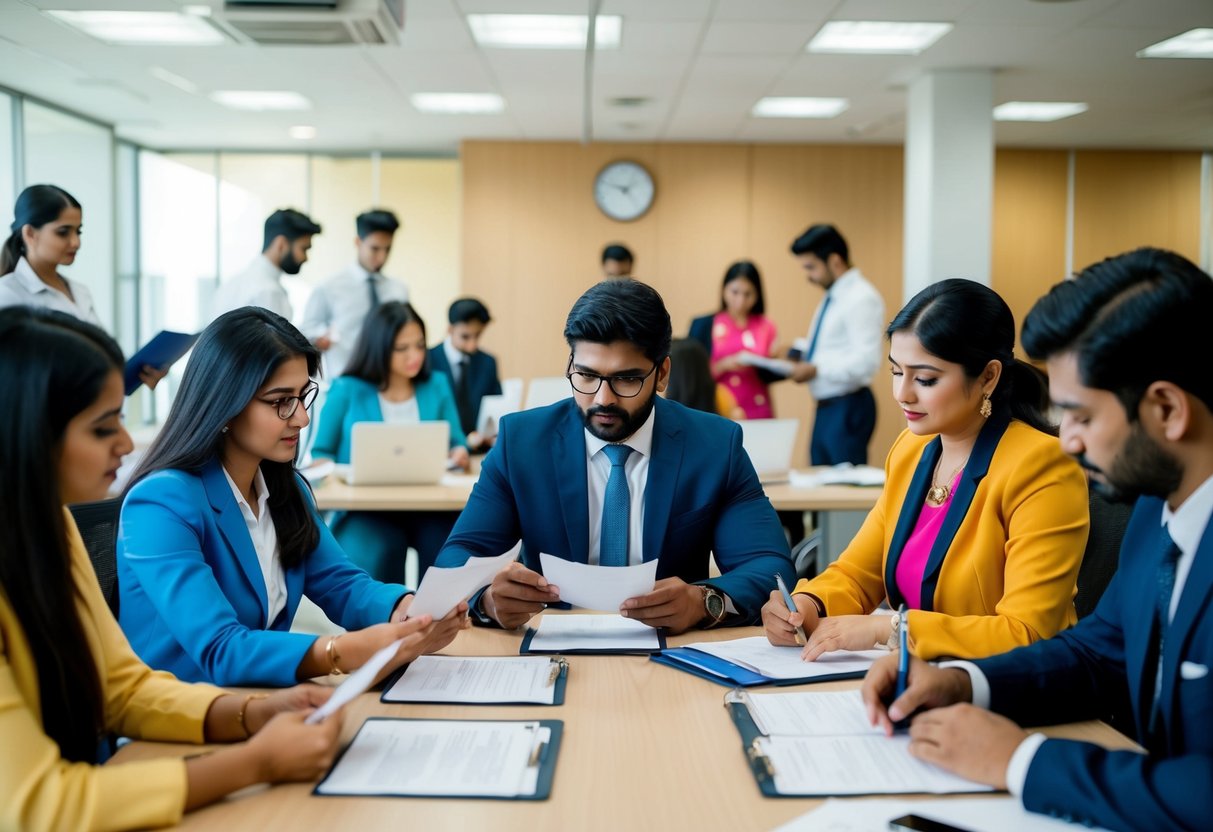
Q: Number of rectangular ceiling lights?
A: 8